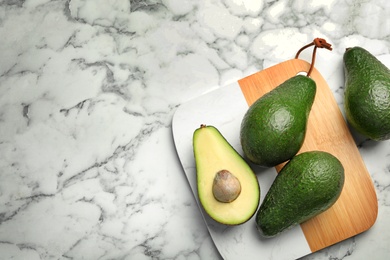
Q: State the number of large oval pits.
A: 1